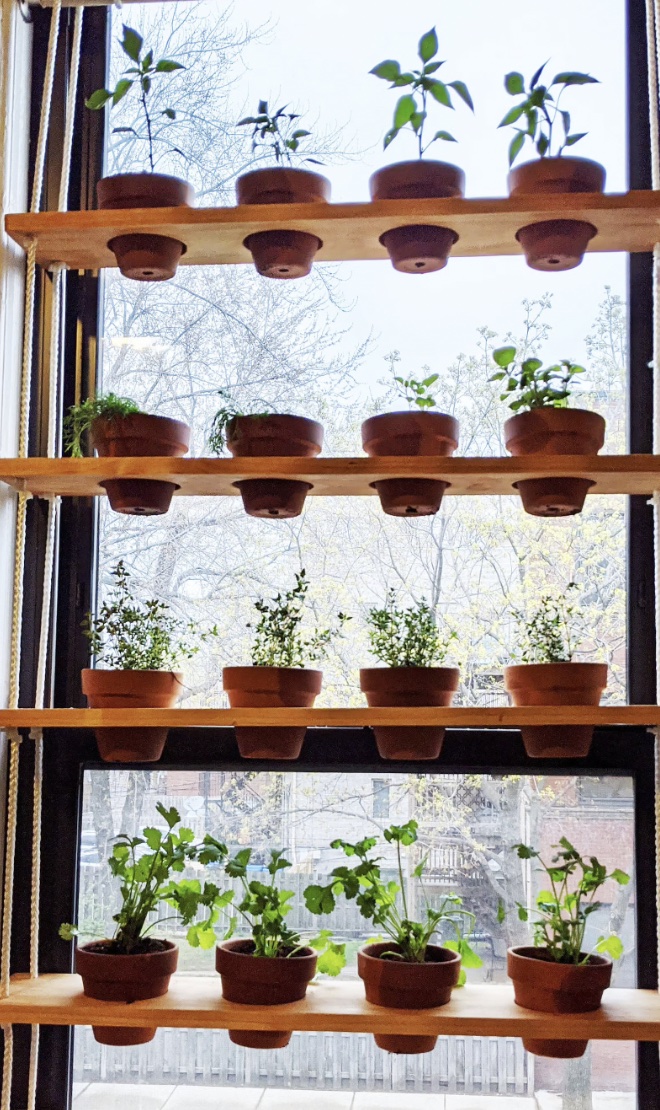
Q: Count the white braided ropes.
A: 4